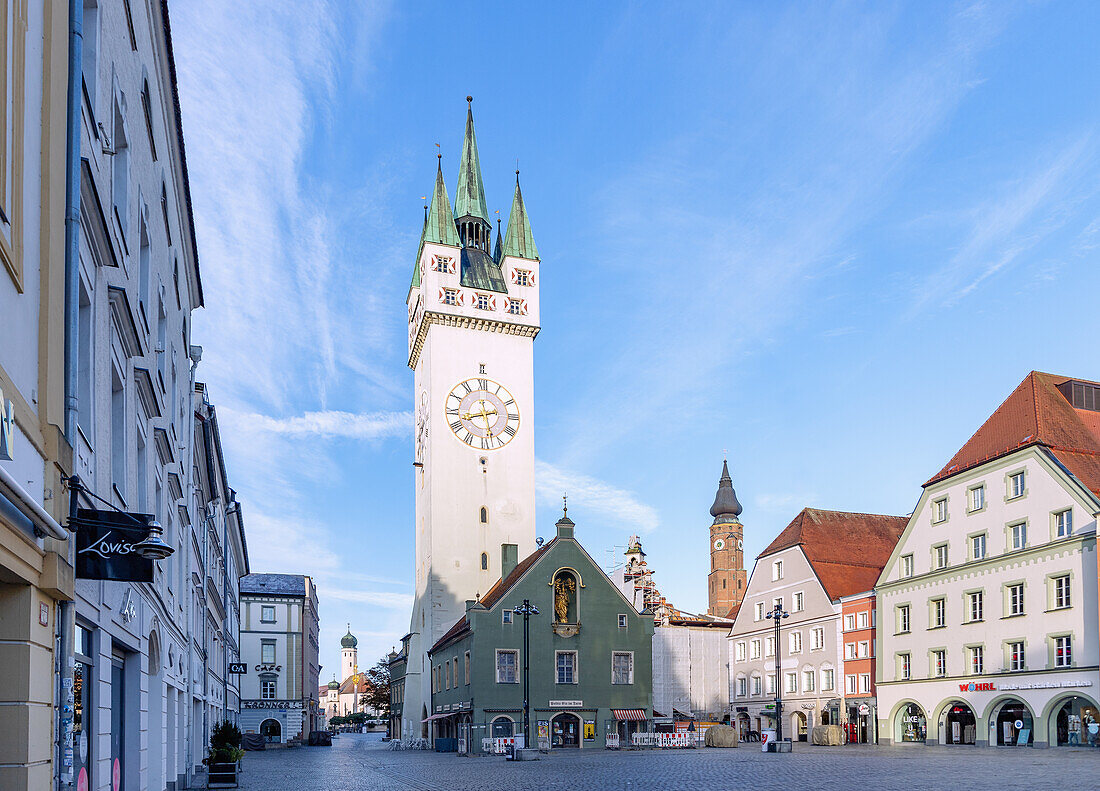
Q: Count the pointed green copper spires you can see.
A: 5